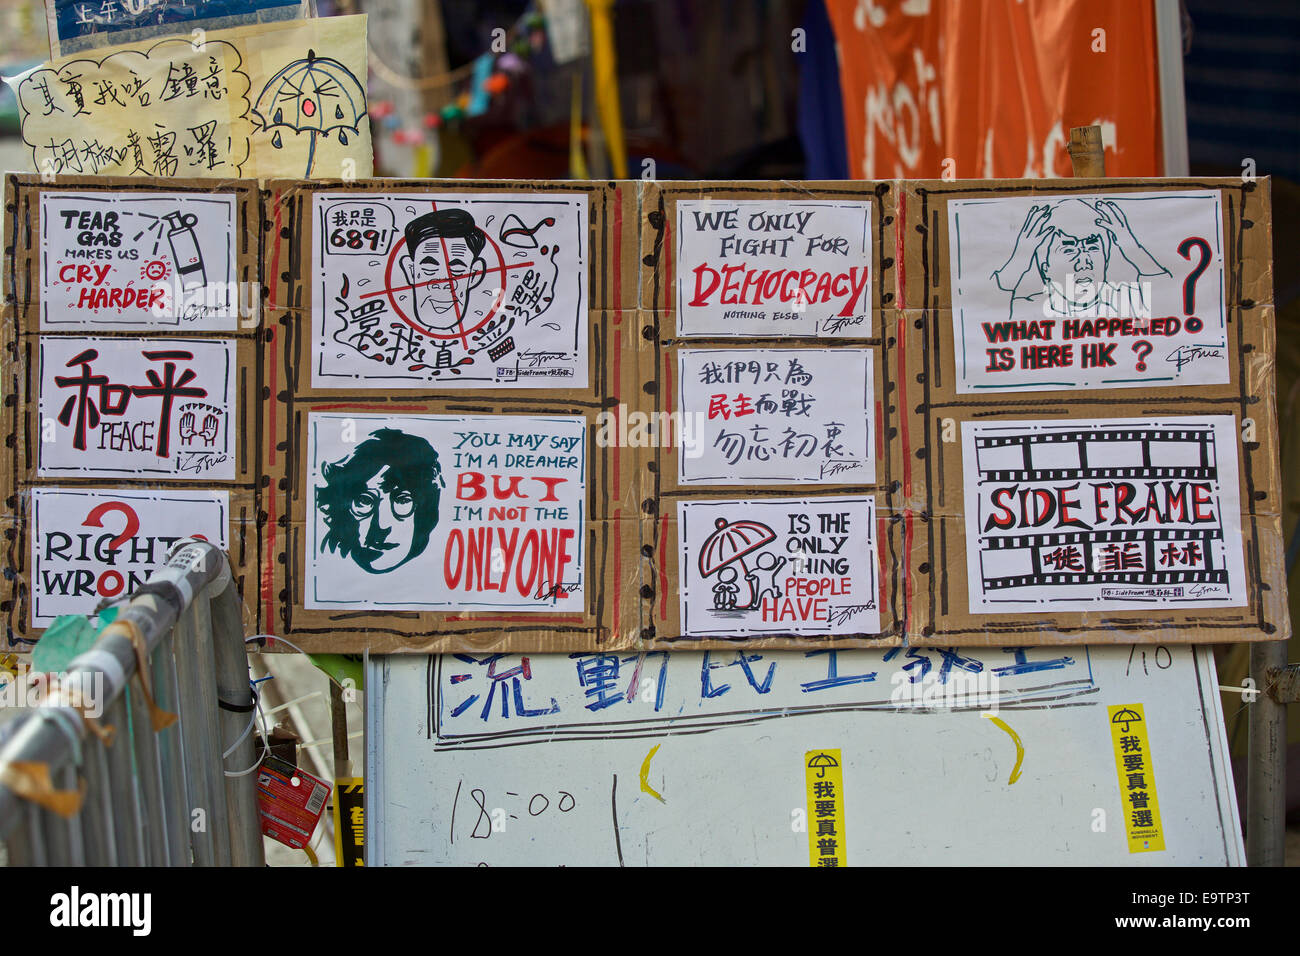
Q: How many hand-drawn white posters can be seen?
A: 10